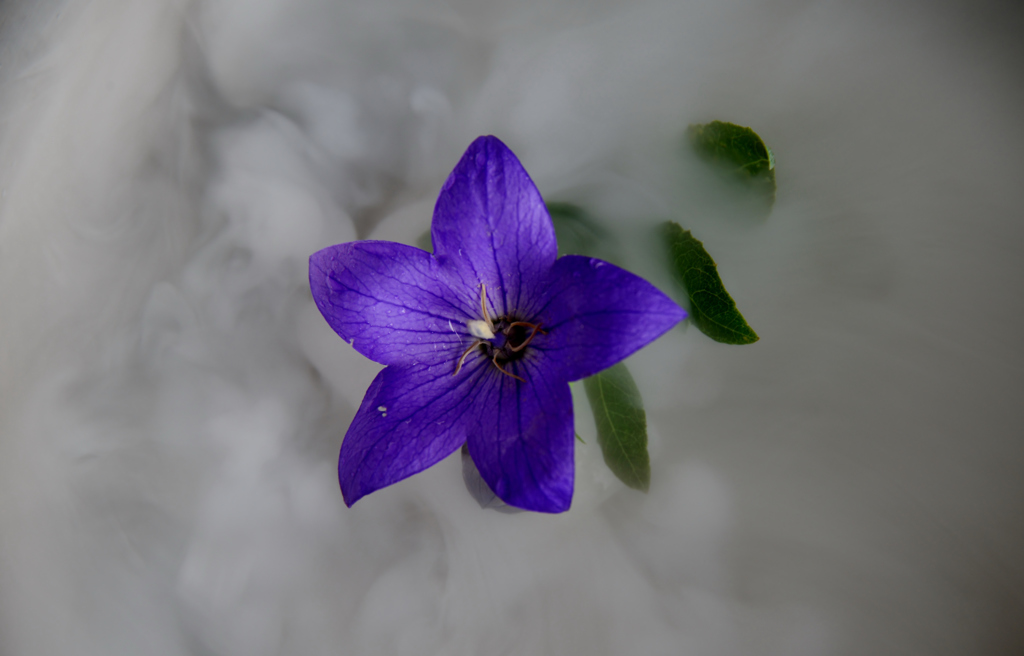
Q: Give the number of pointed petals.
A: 5